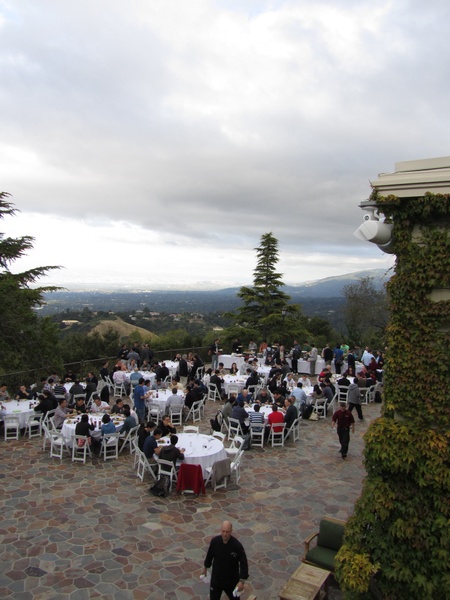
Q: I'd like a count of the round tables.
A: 12